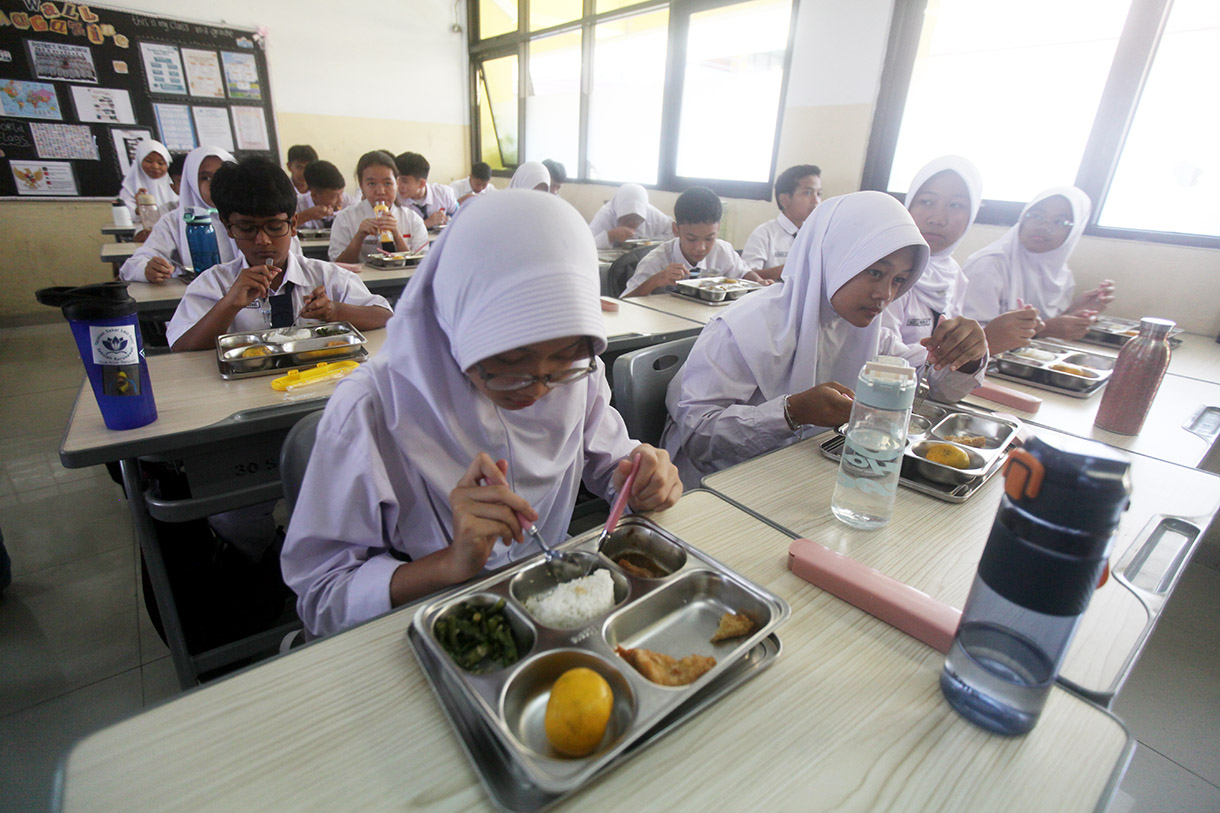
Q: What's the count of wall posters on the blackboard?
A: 12